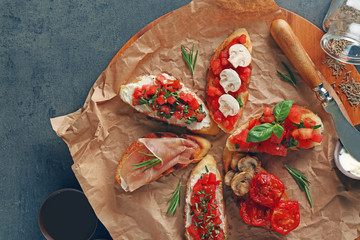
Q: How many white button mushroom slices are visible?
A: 3